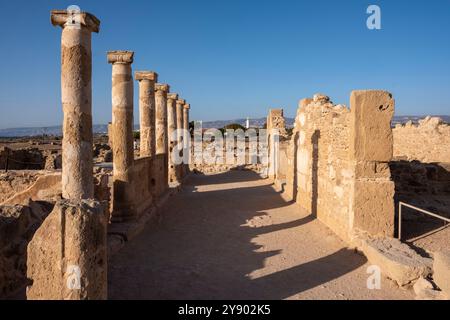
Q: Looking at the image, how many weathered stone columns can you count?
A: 7